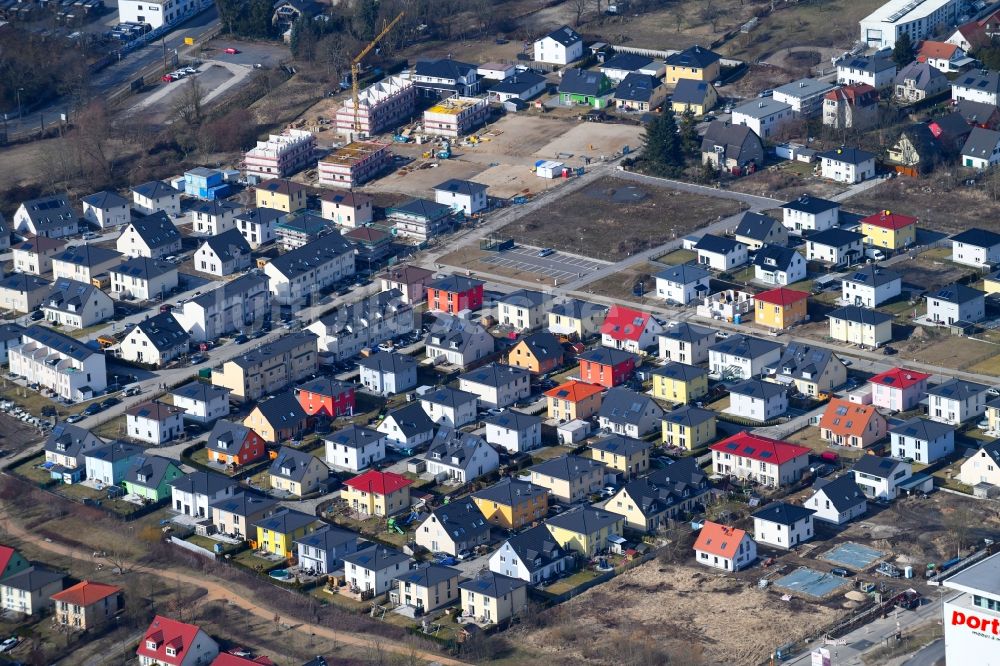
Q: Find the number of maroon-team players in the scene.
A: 0